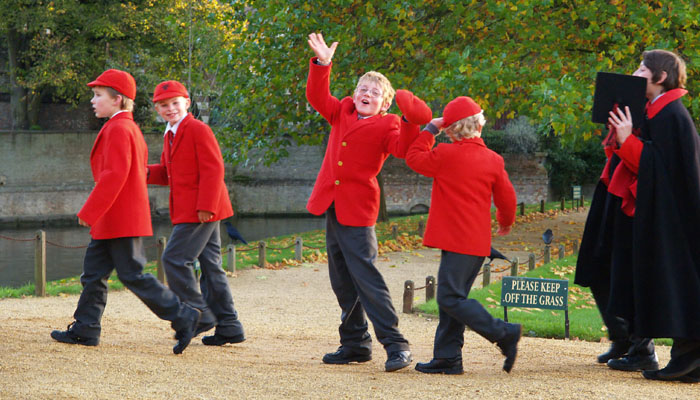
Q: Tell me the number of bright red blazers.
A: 4